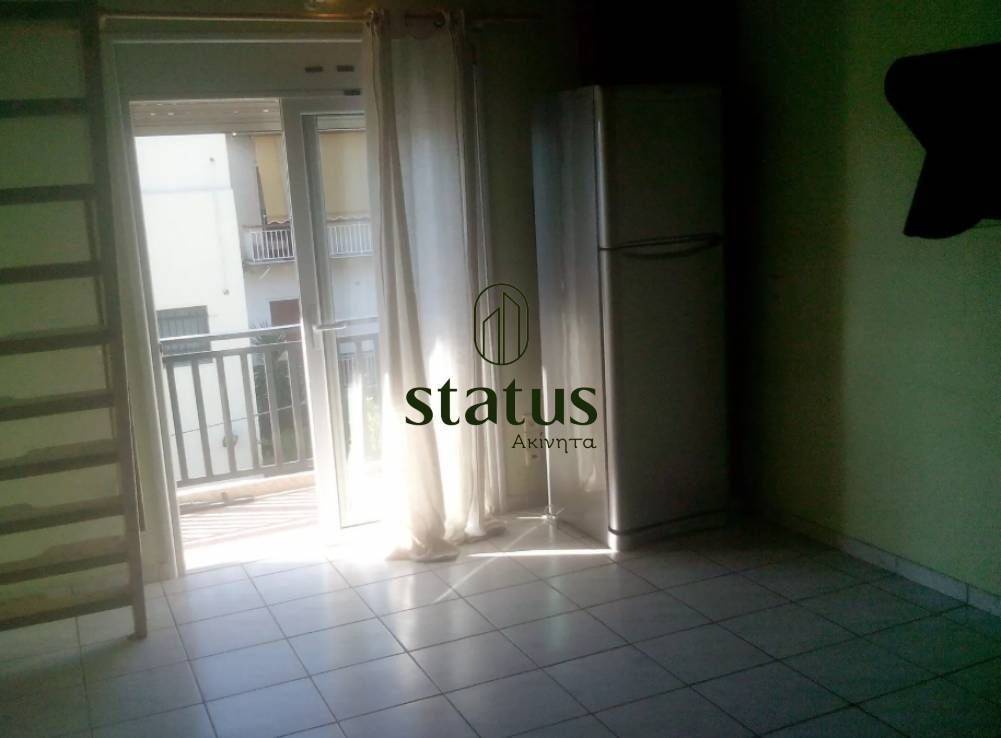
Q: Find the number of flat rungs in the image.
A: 10